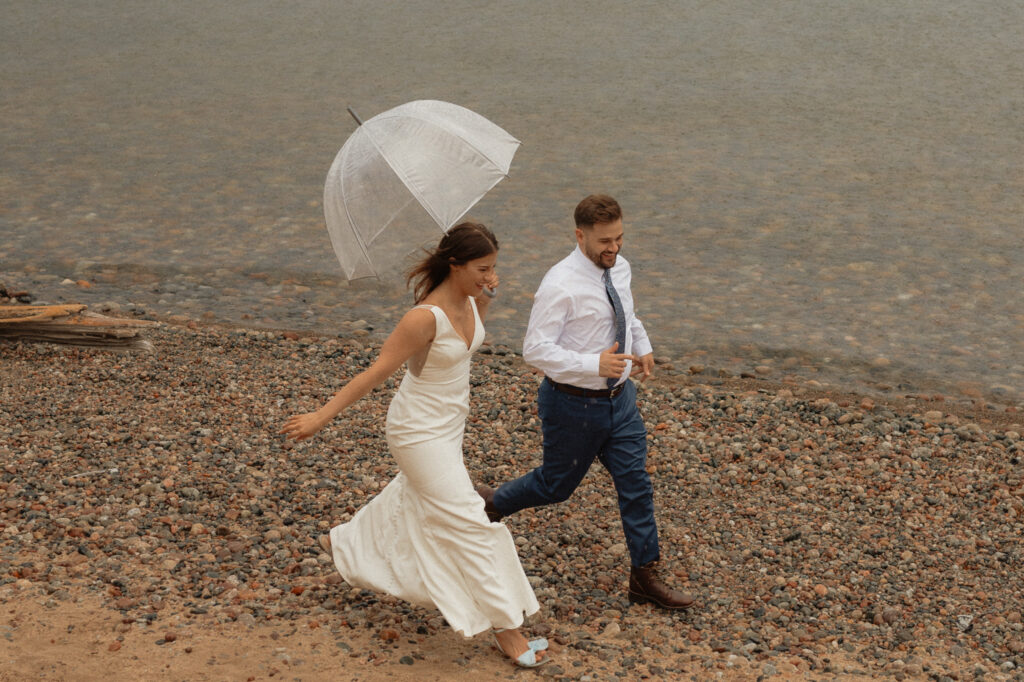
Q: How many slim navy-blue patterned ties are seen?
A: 1